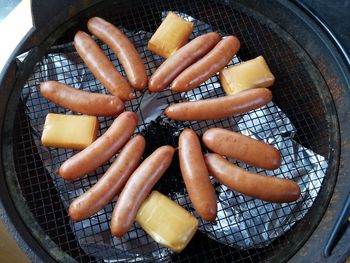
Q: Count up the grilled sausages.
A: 12